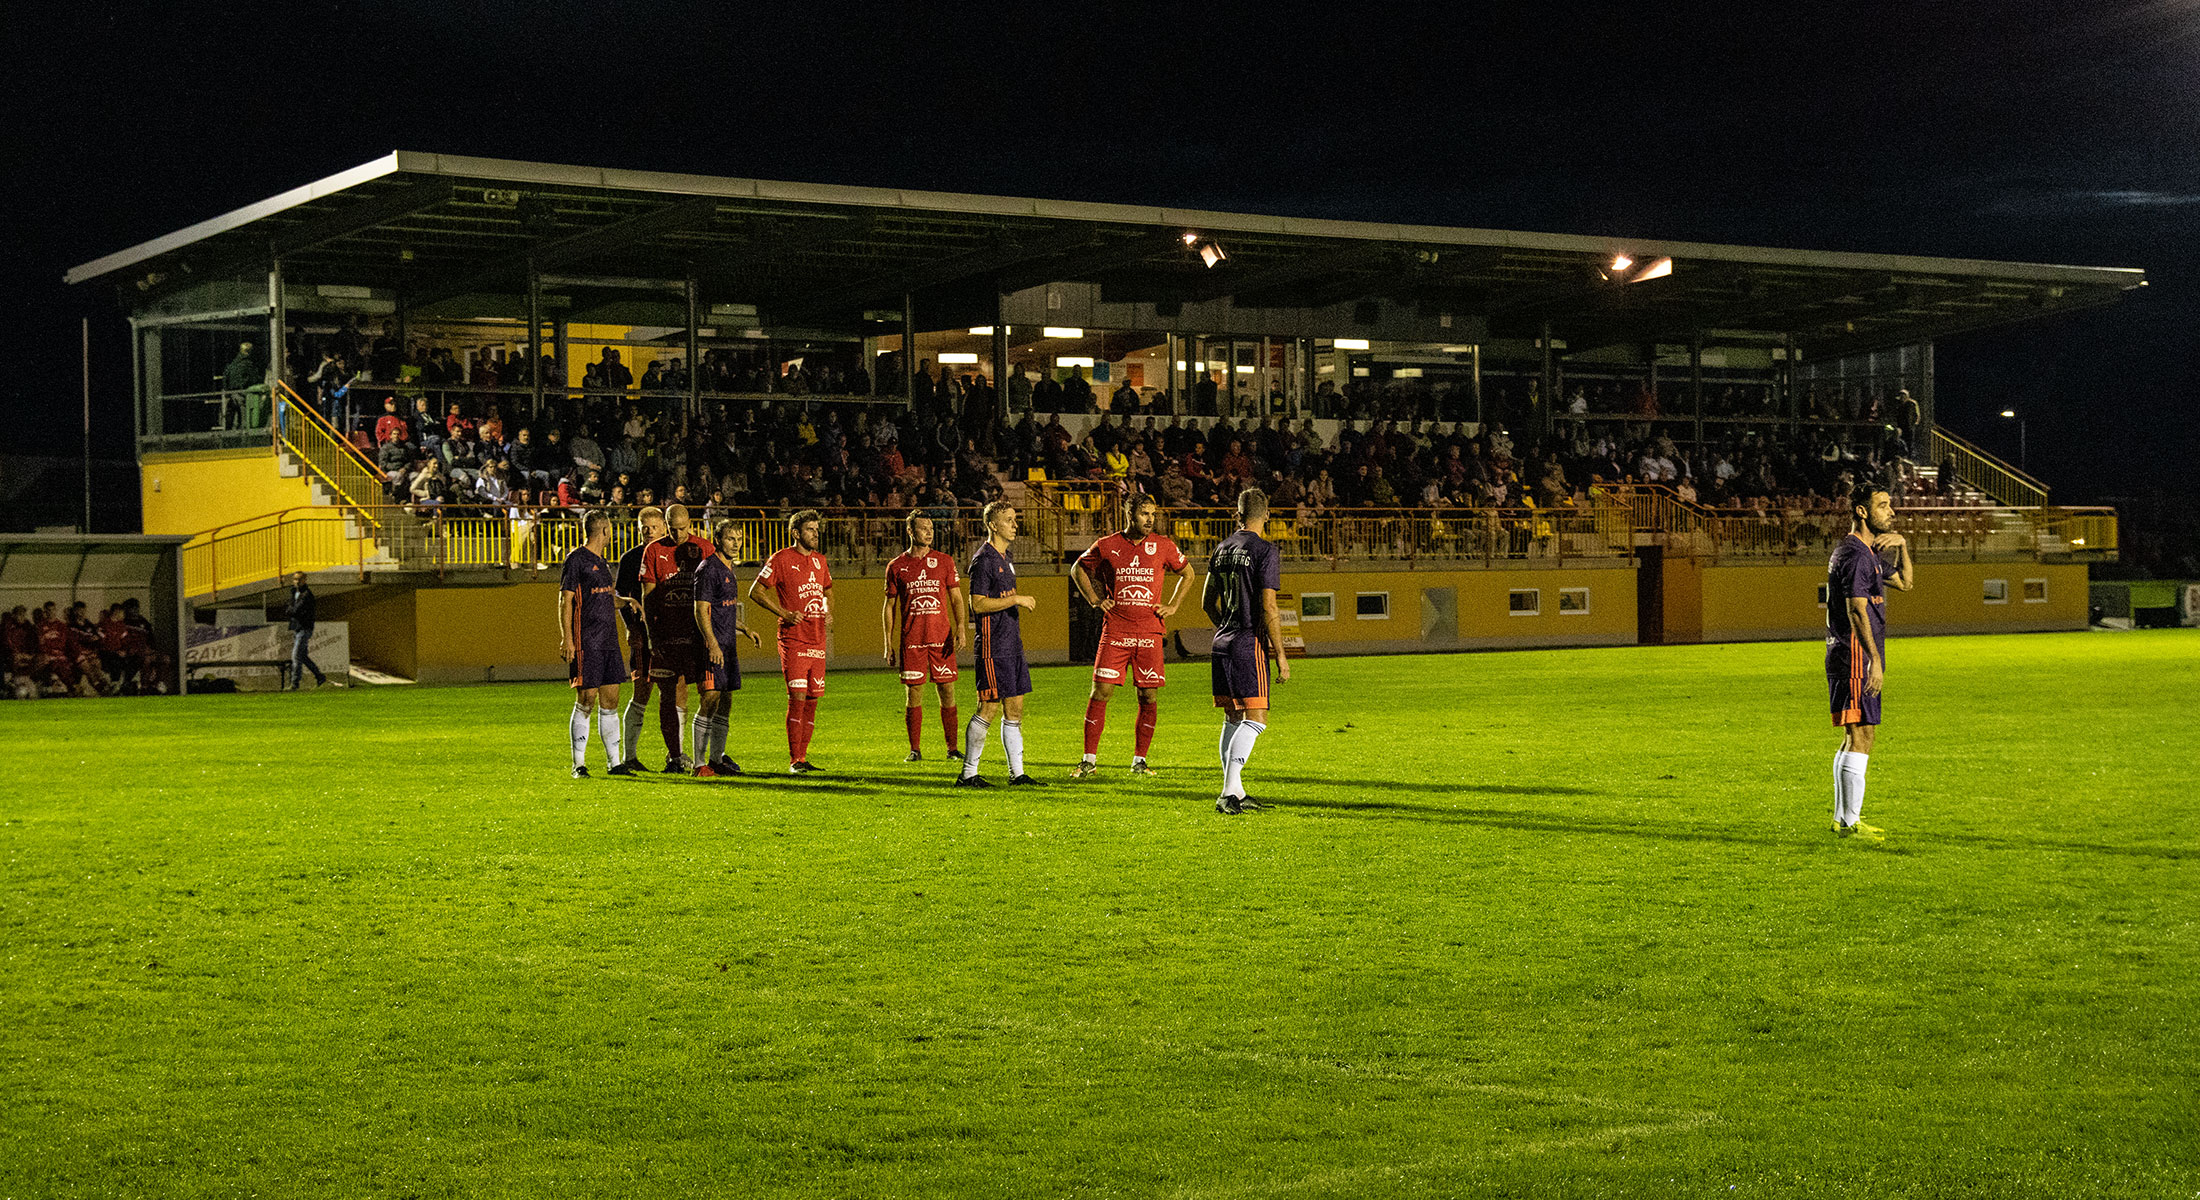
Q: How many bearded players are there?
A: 3